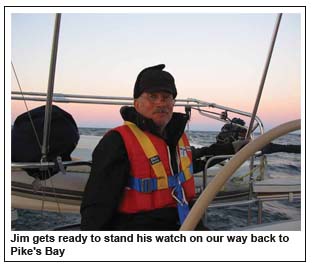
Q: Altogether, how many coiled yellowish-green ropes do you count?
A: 1